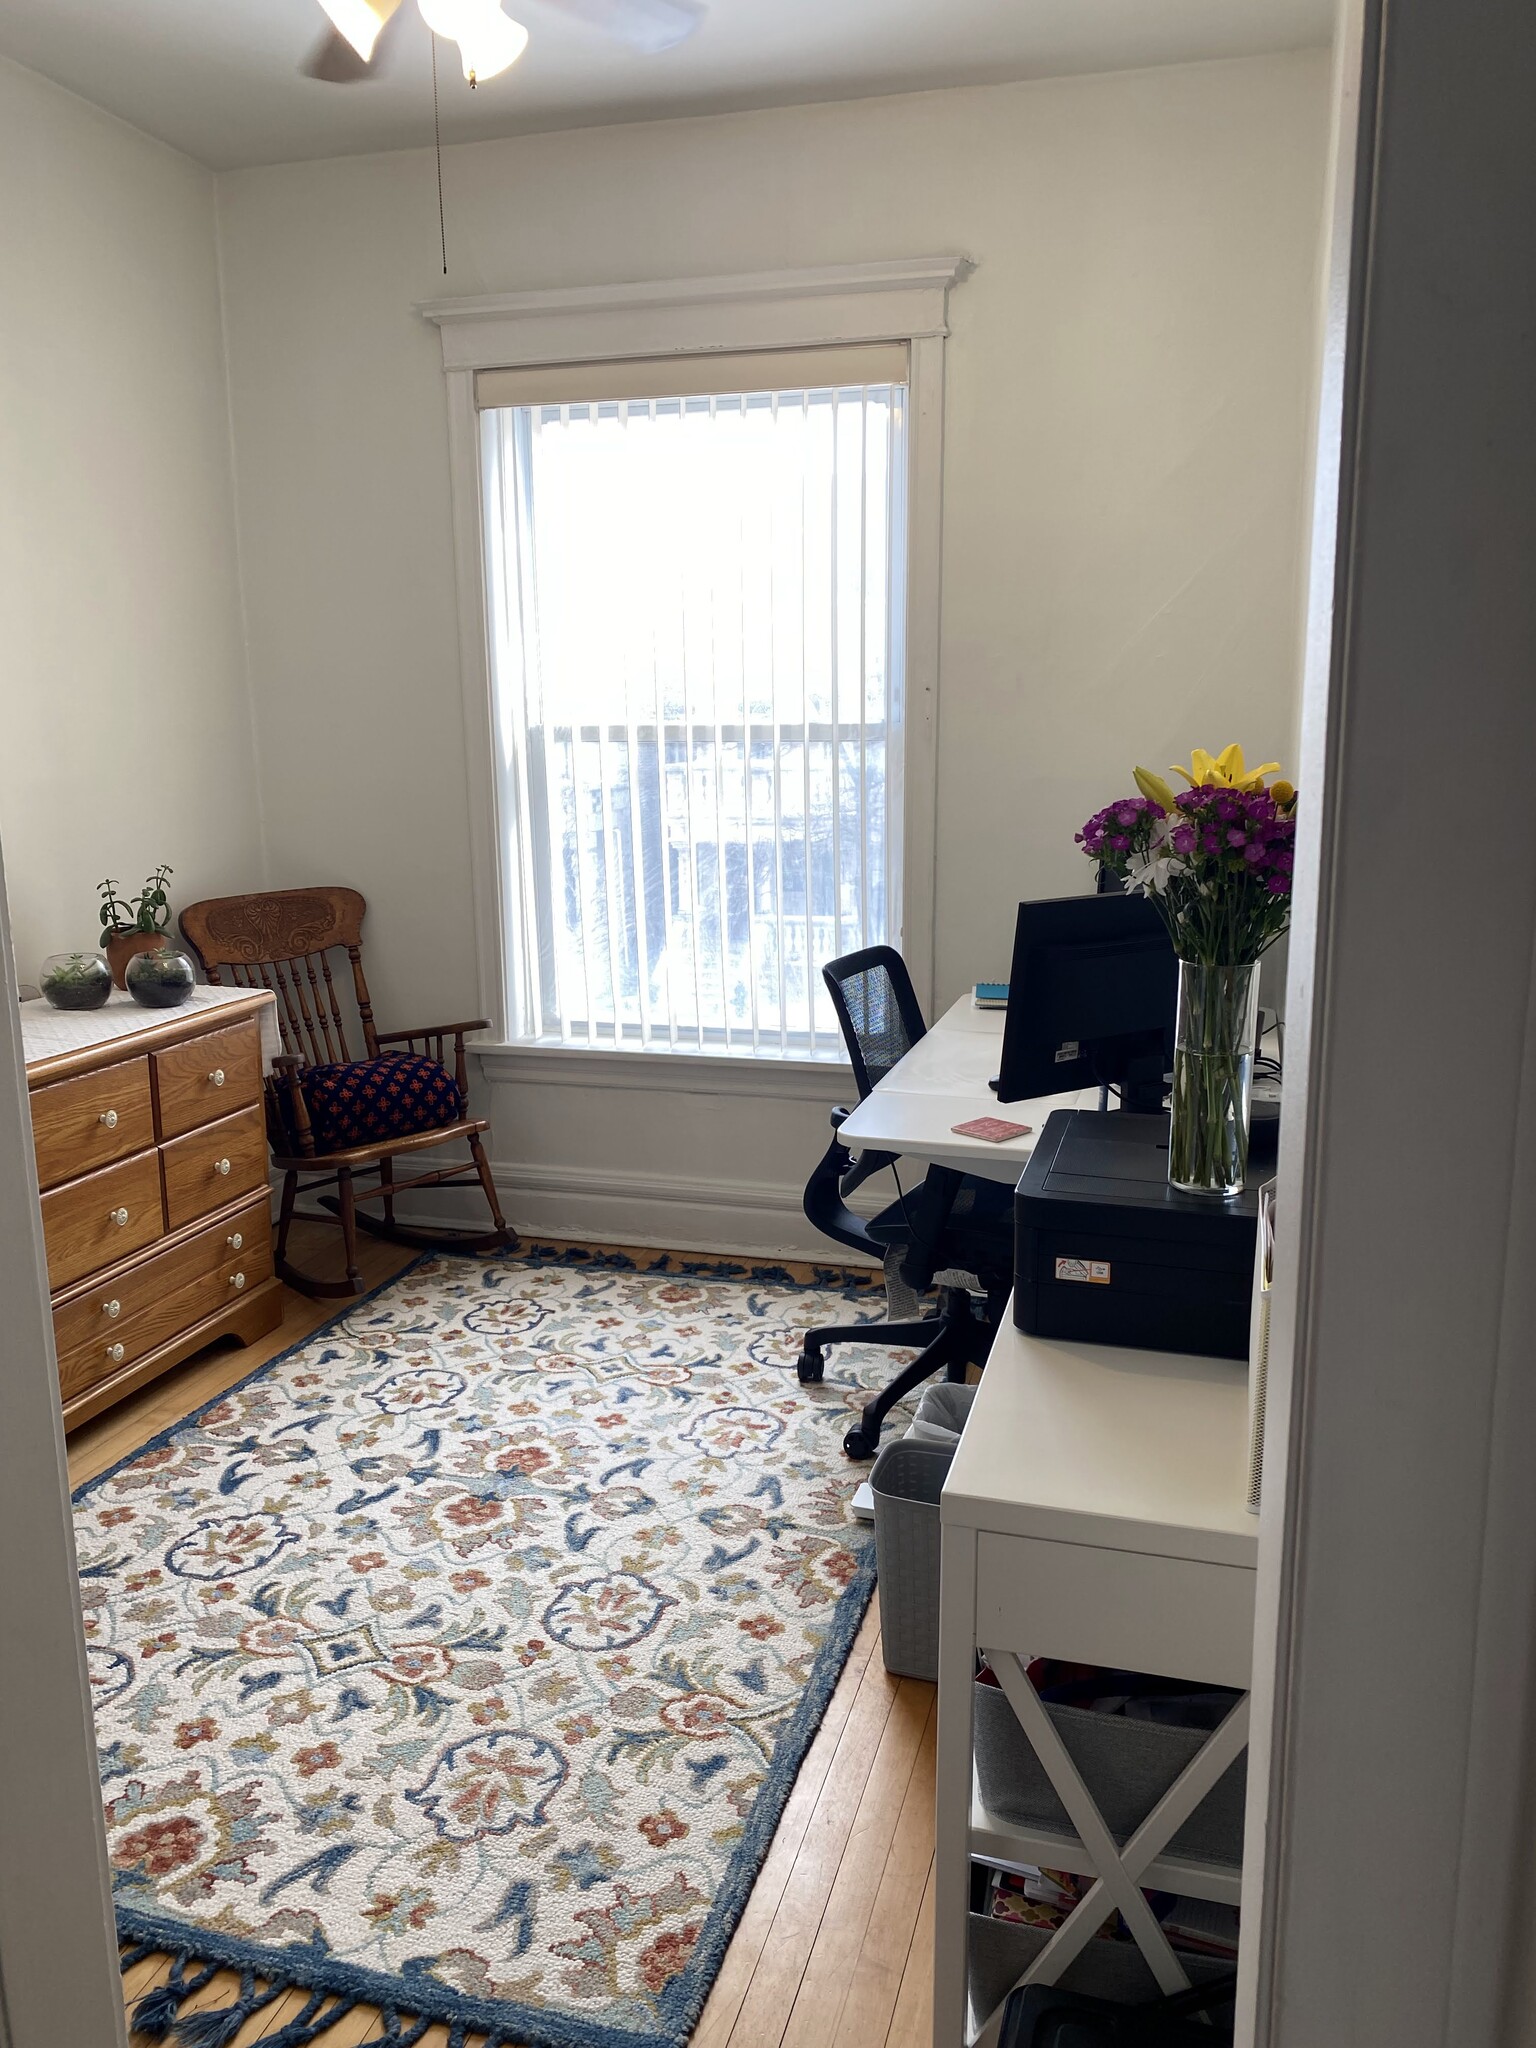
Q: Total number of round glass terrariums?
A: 2